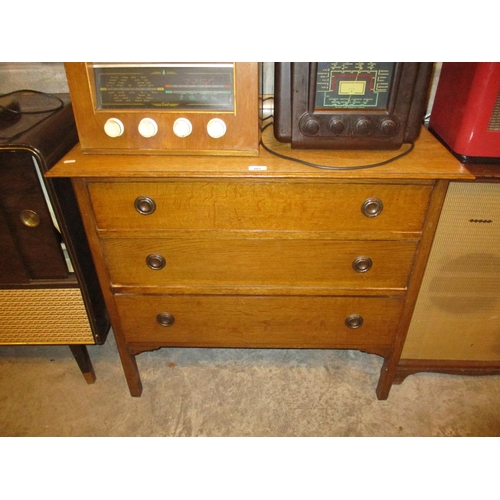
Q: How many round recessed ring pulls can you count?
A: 6